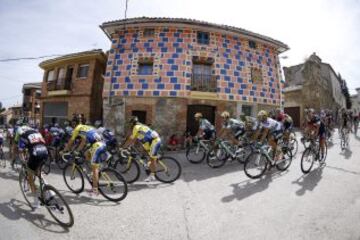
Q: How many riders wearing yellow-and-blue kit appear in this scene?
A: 2